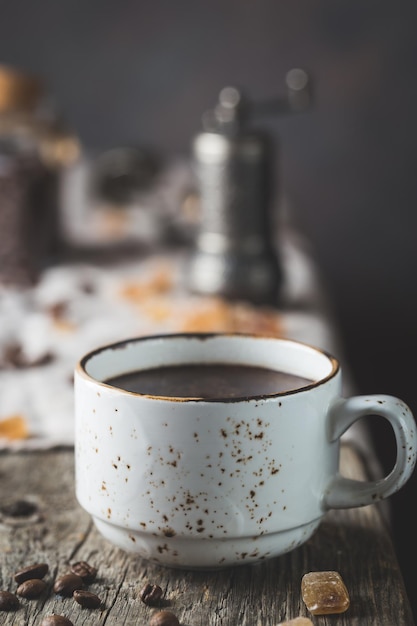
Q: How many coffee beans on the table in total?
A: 9